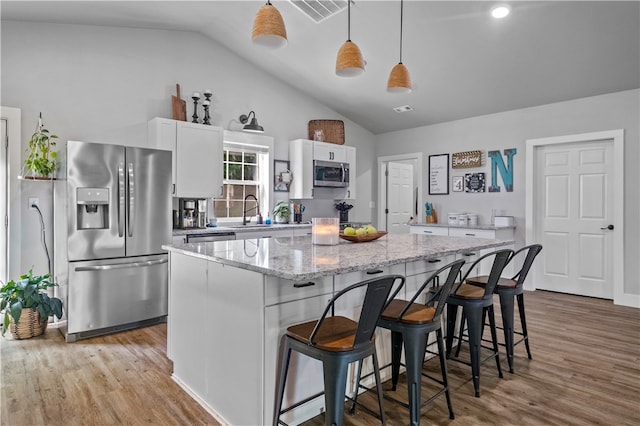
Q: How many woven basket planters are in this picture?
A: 1